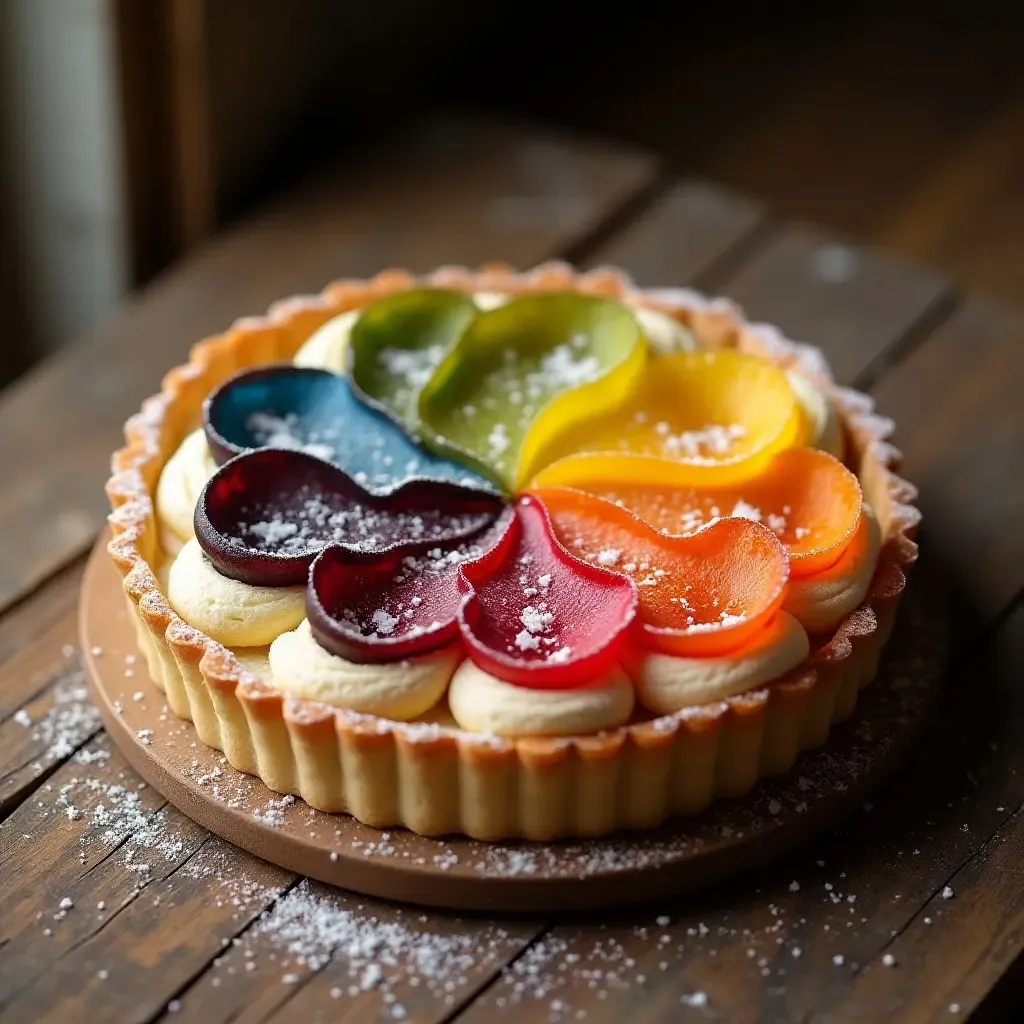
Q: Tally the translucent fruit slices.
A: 9